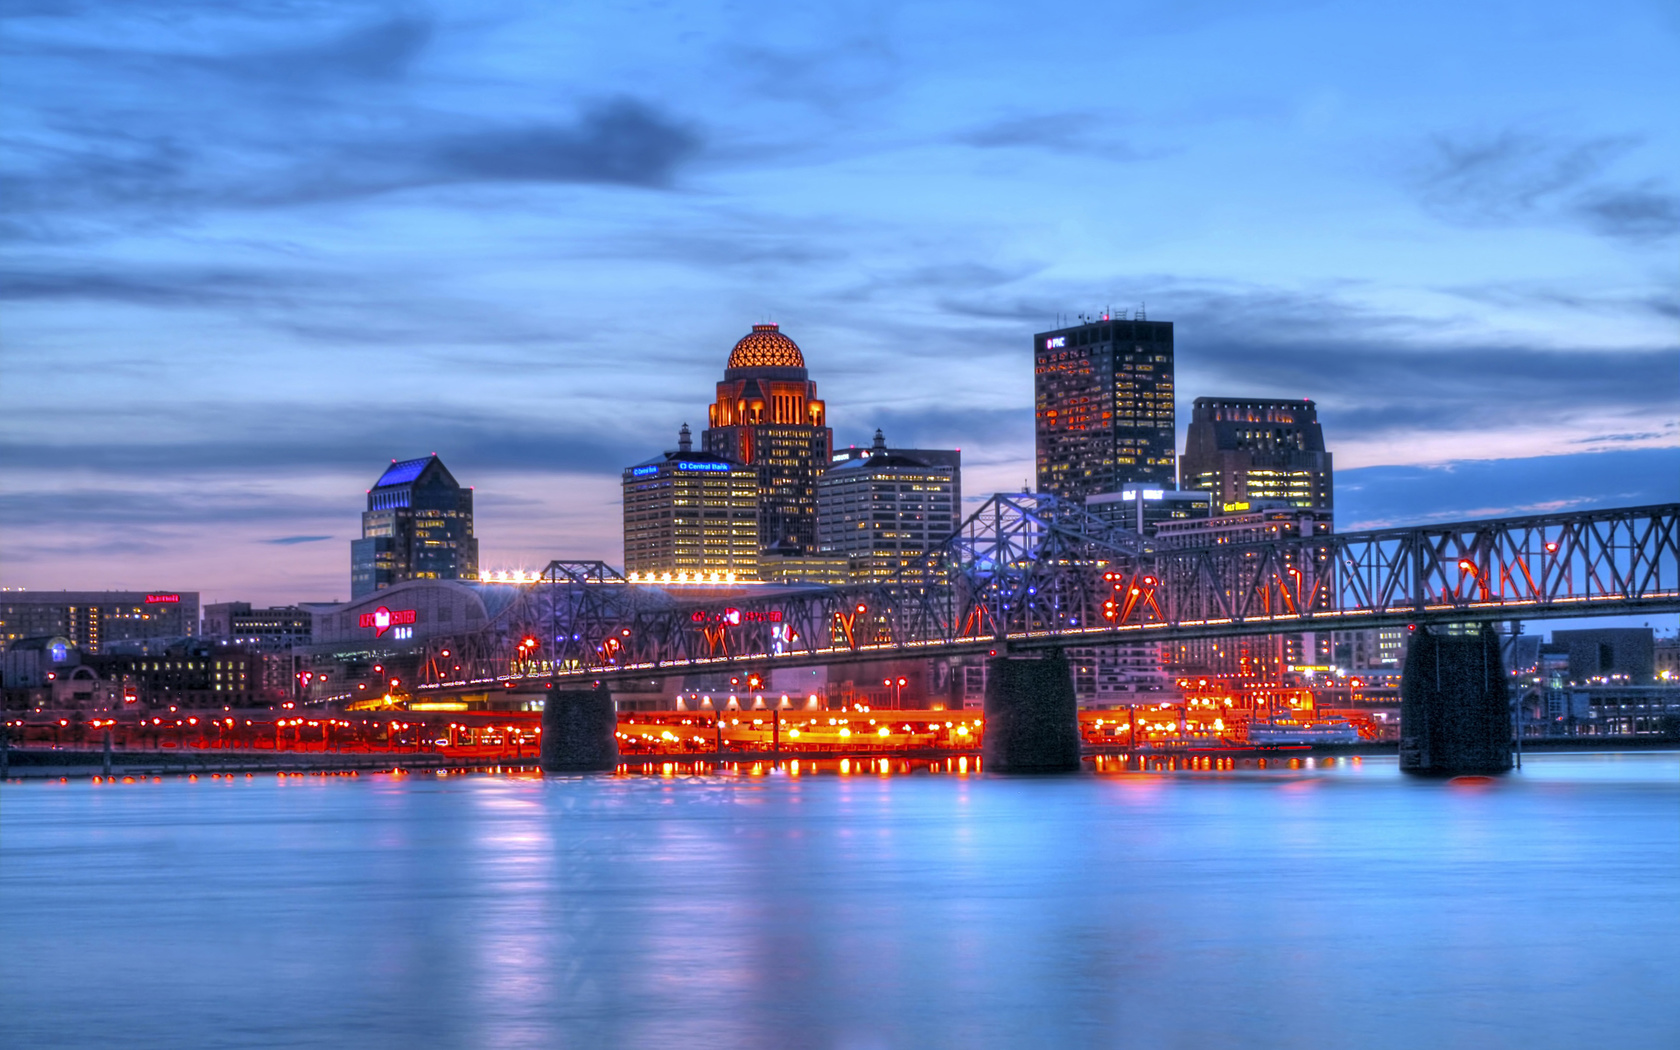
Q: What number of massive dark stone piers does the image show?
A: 3